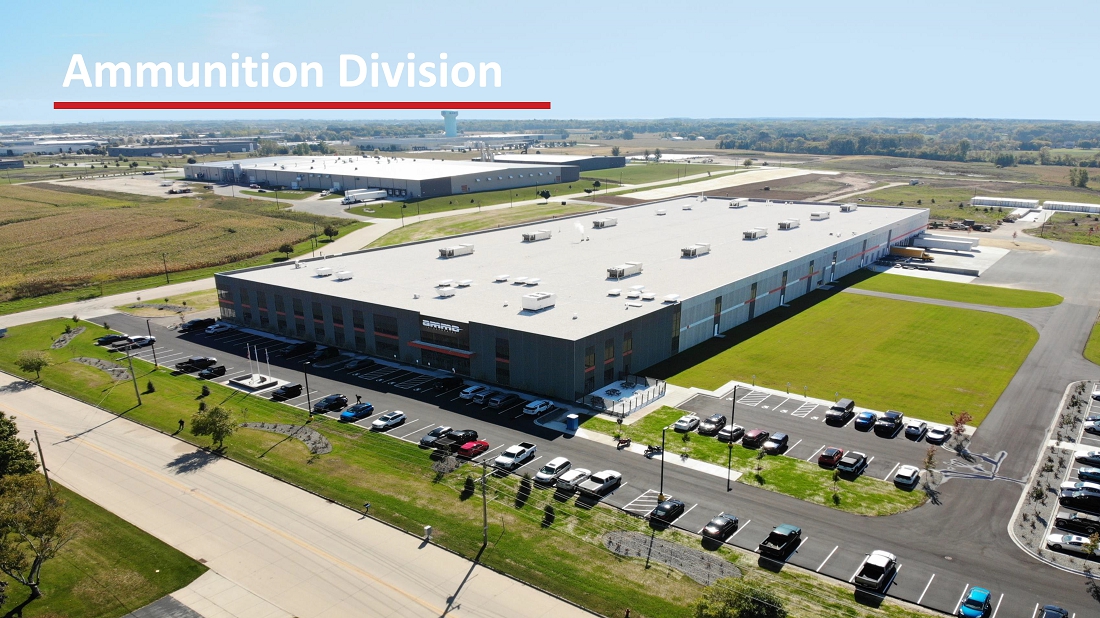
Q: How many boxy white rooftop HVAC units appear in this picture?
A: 11